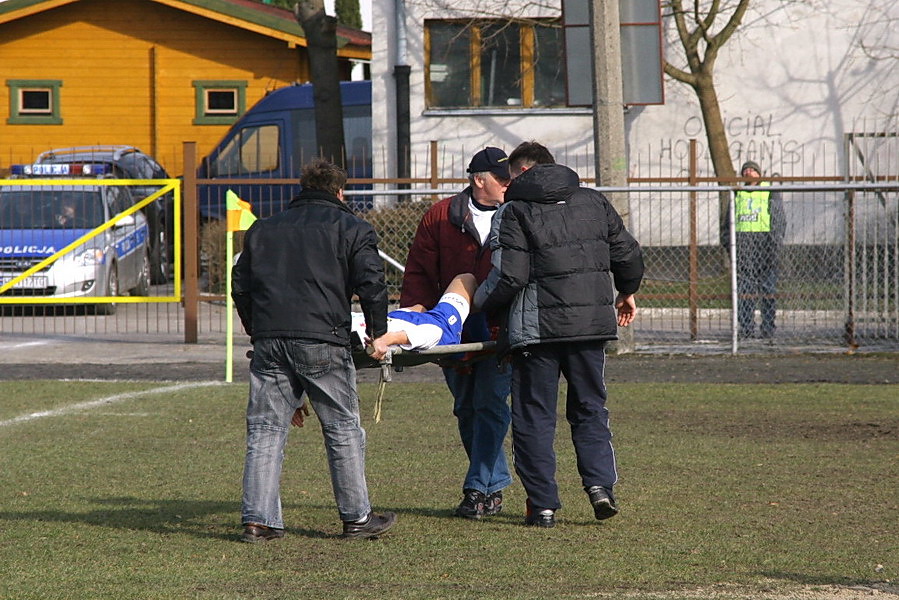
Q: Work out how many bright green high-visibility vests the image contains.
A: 1